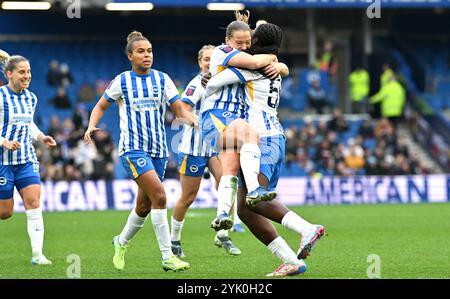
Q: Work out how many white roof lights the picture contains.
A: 3